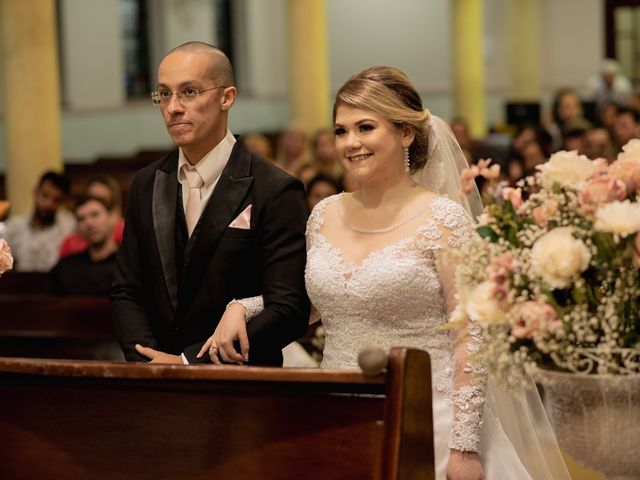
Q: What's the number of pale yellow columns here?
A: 4